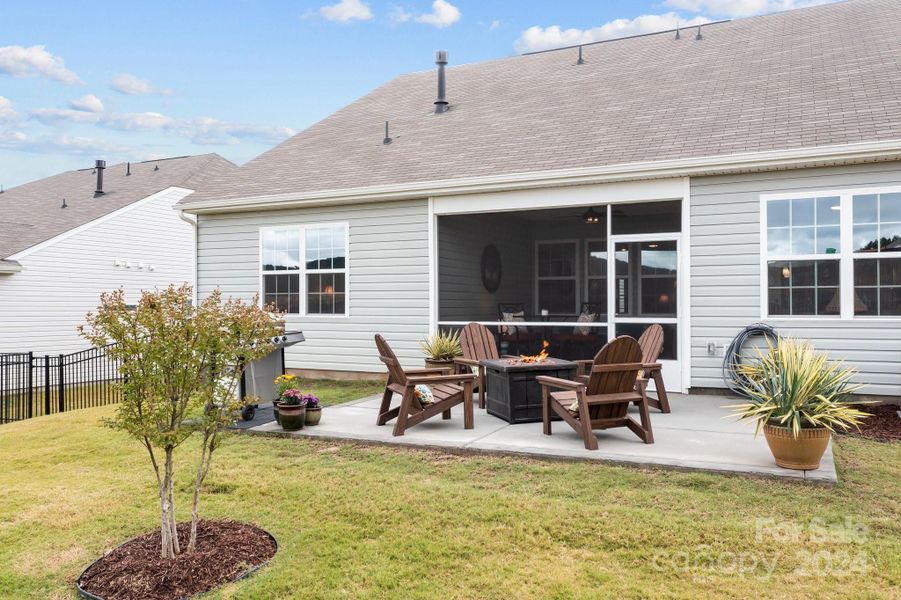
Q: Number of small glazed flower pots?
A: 3